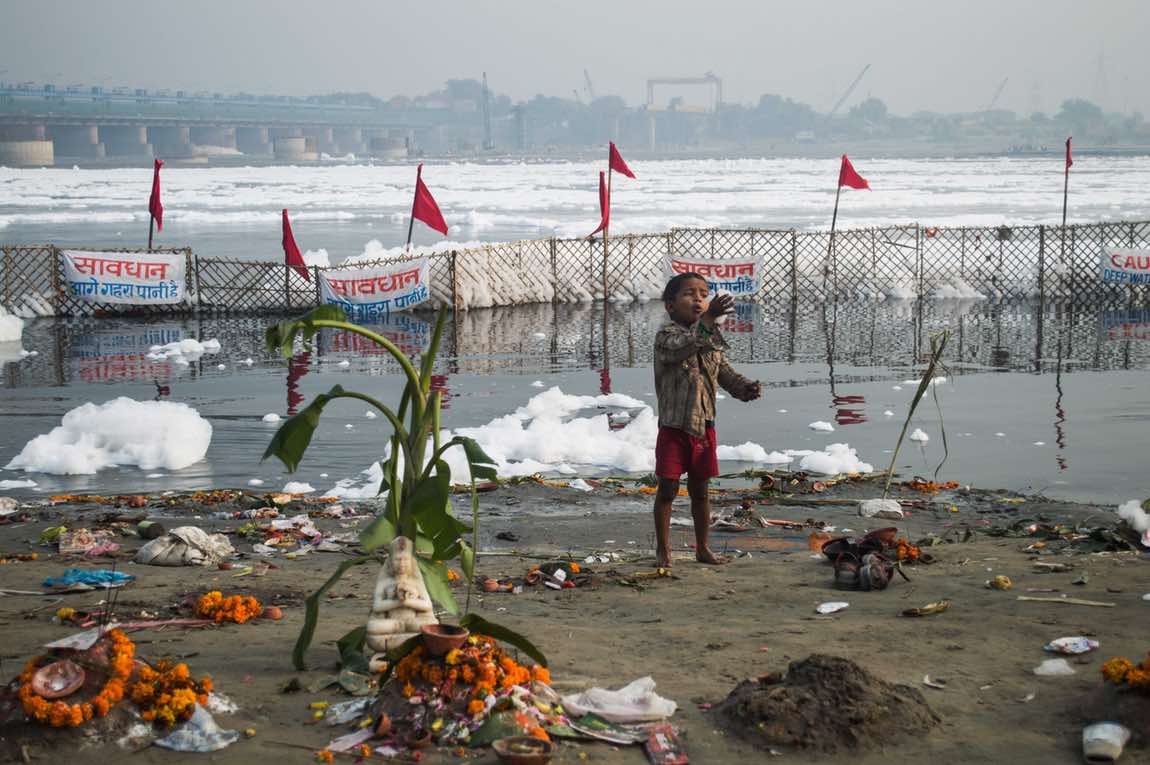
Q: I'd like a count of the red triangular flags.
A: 7